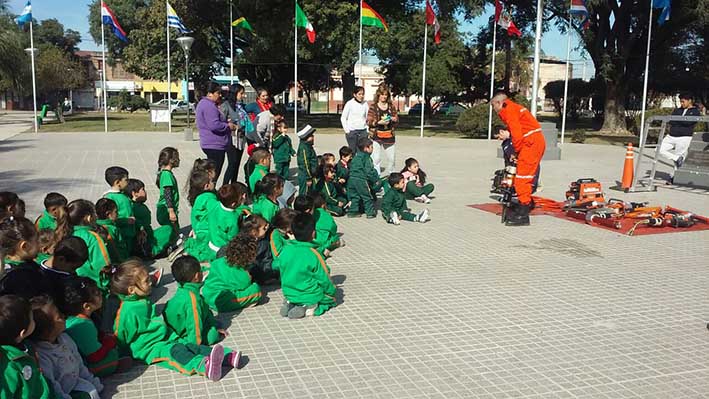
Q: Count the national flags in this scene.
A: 10